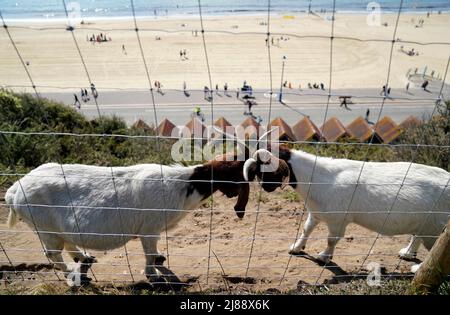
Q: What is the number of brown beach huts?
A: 11